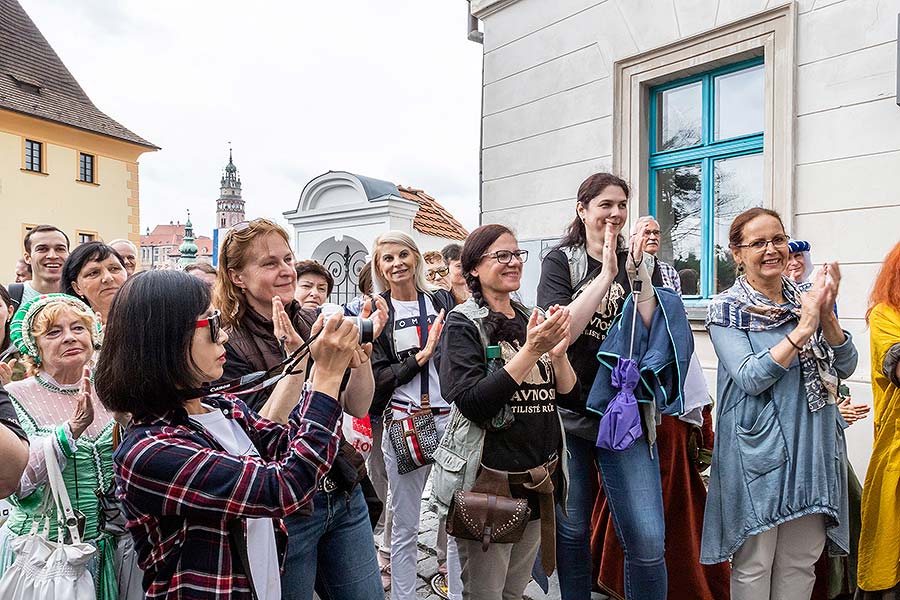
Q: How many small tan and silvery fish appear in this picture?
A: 0